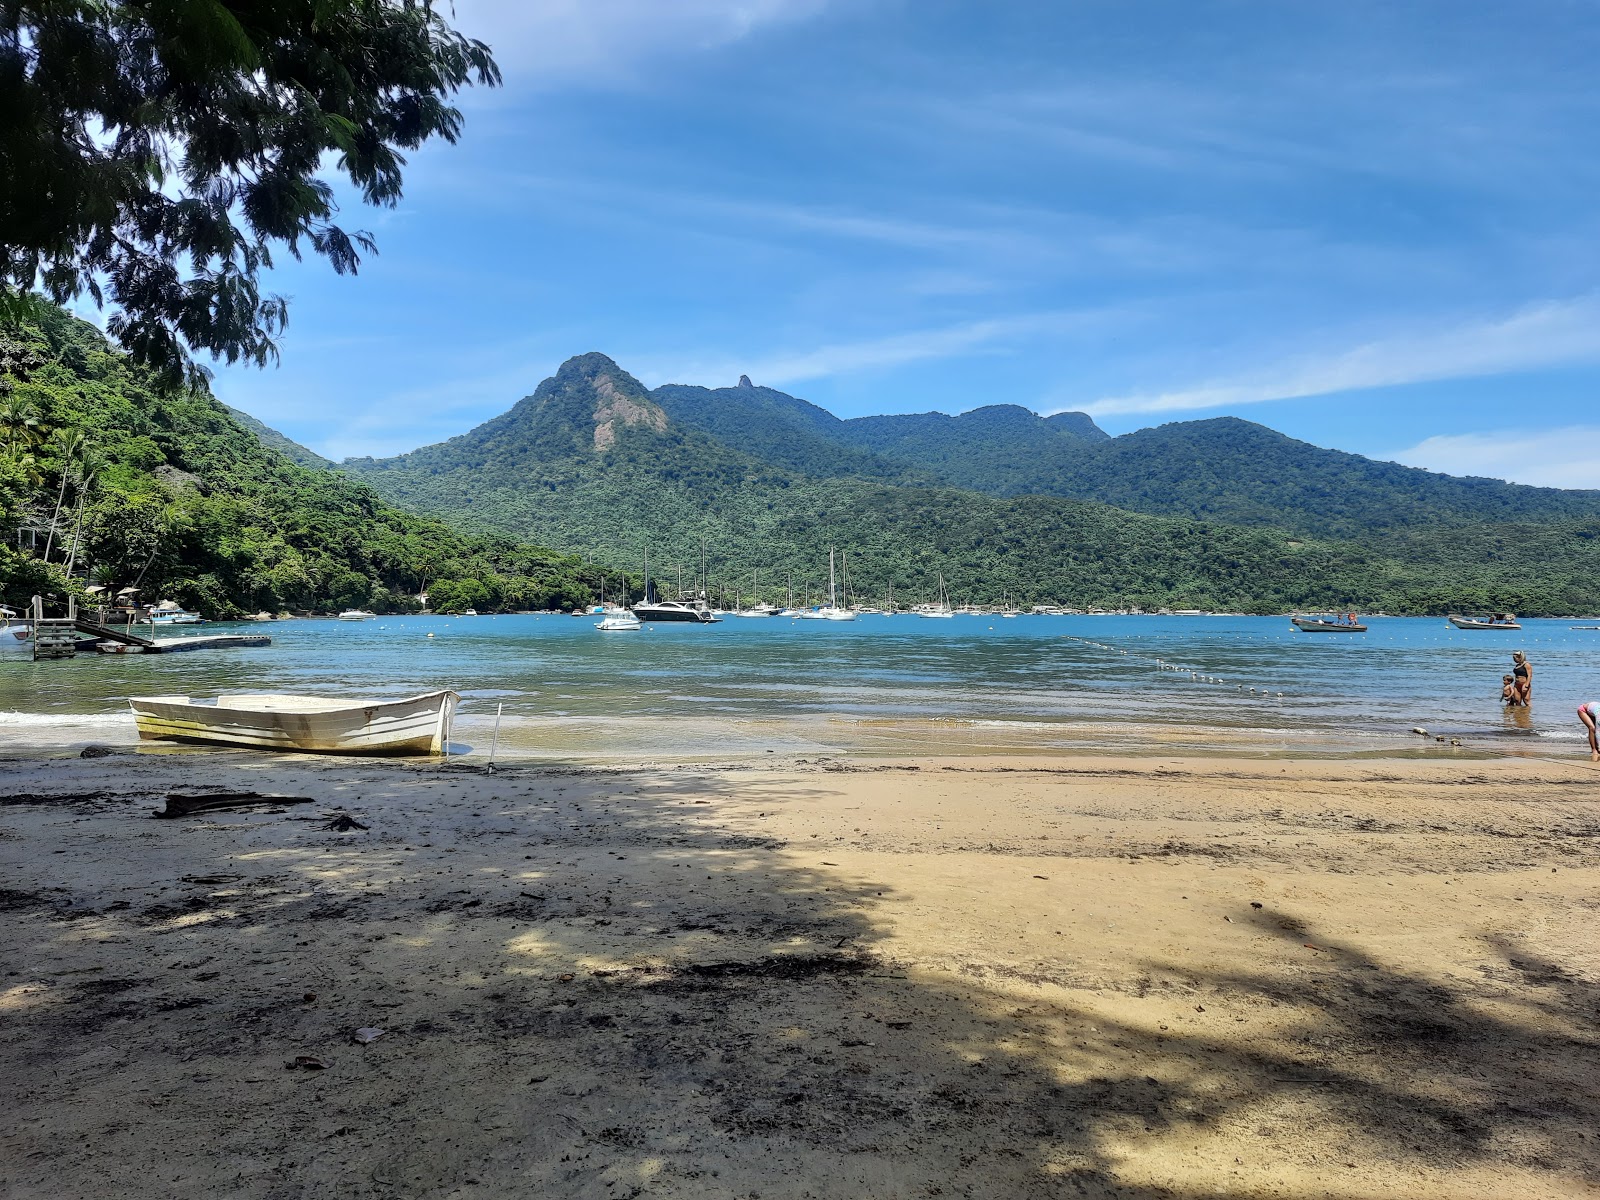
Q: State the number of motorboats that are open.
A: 2